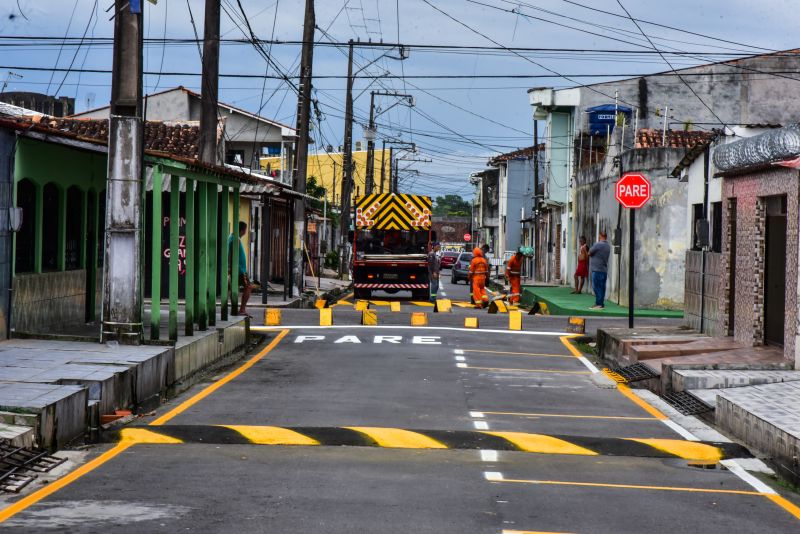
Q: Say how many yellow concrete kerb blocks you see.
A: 13